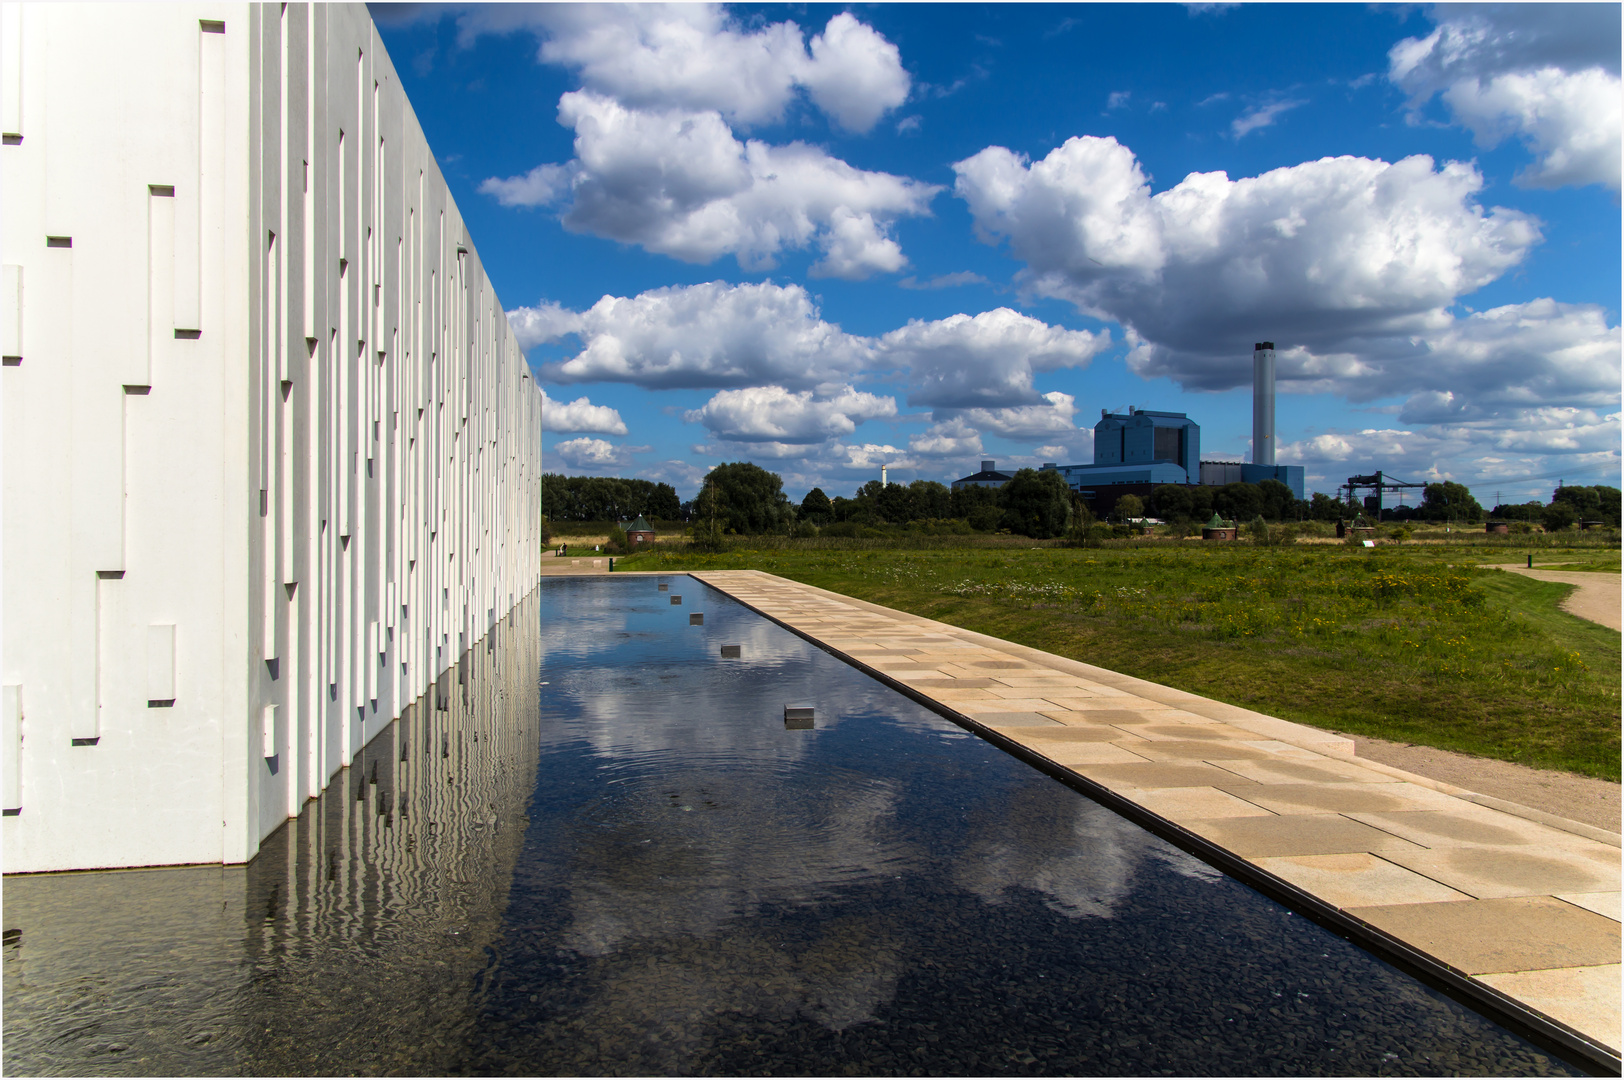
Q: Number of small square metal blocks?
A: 5